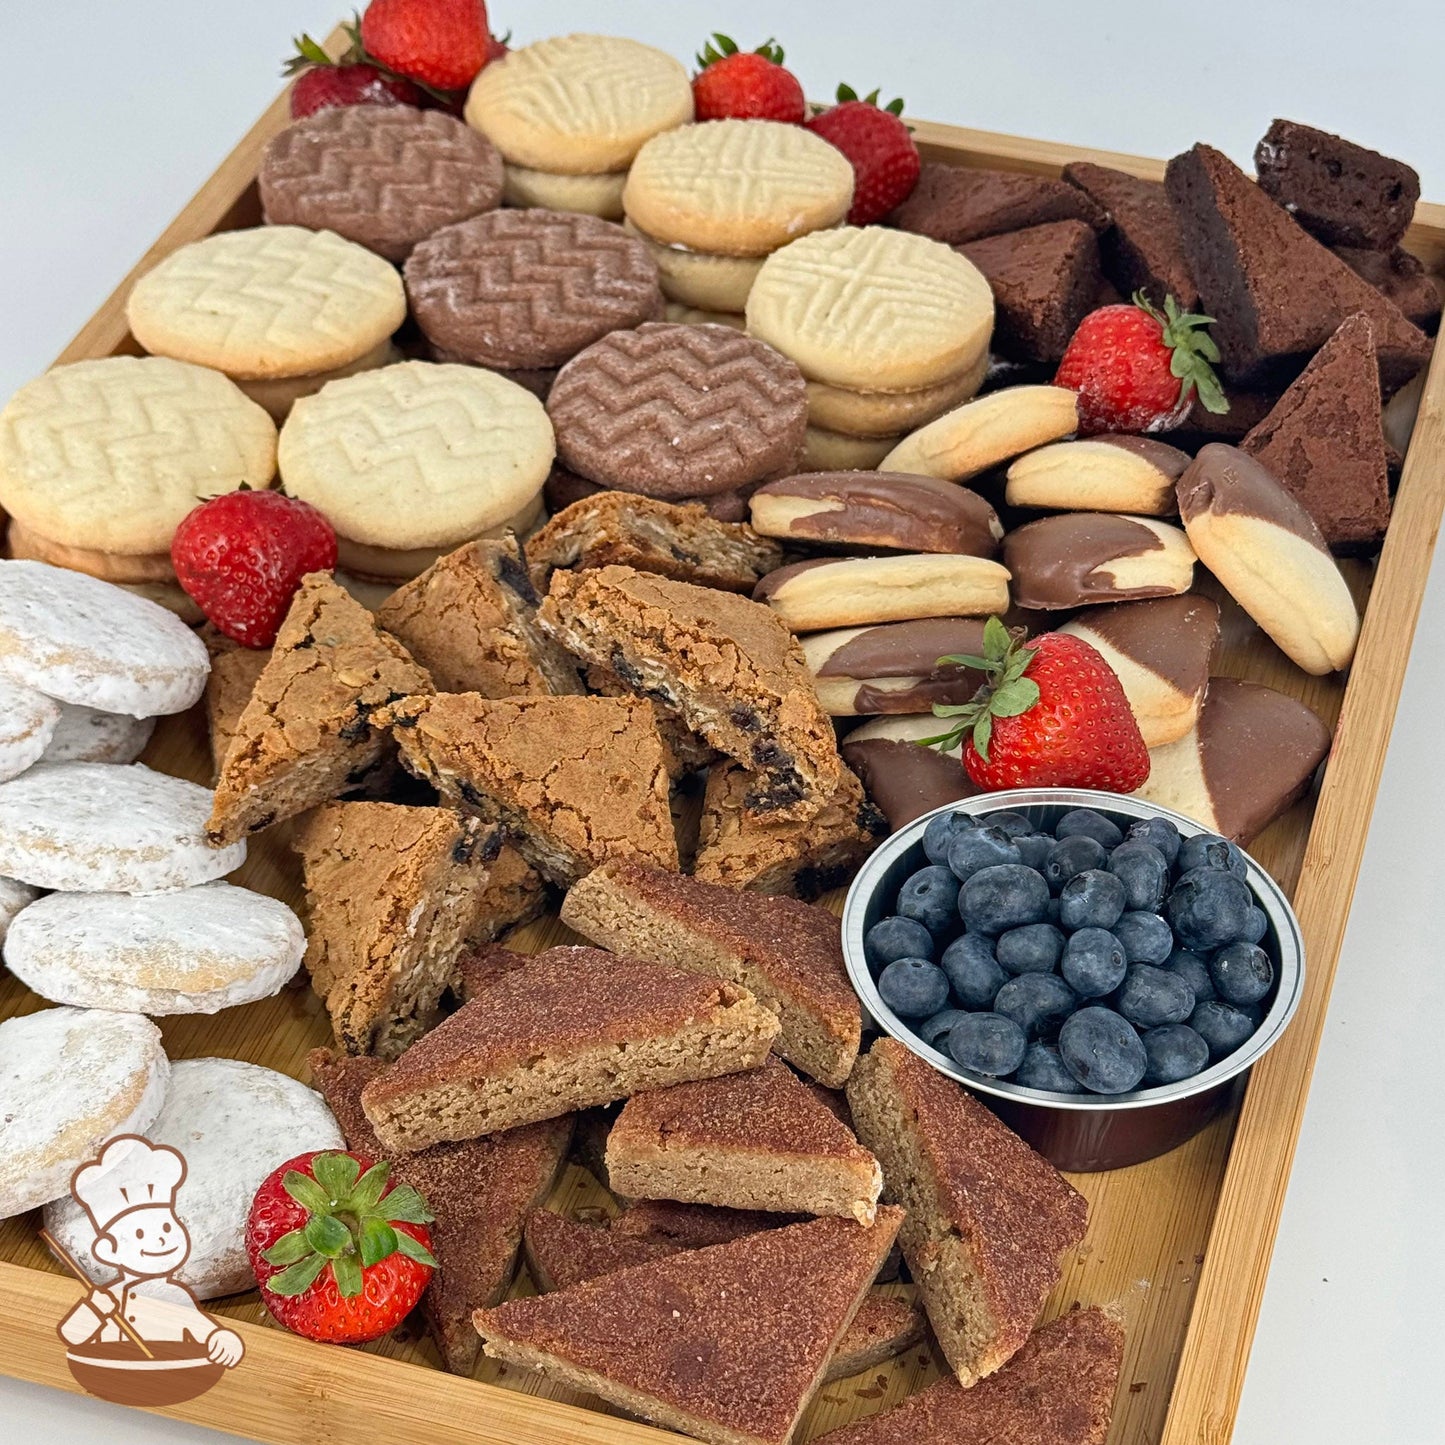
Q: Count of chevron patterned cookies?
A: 6